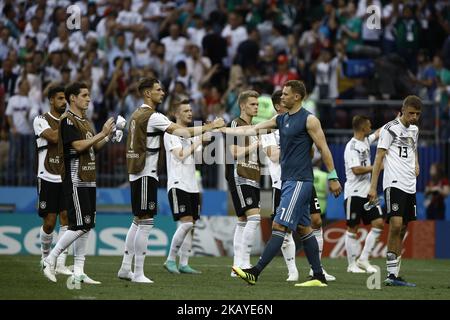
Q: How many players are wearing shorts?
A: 9